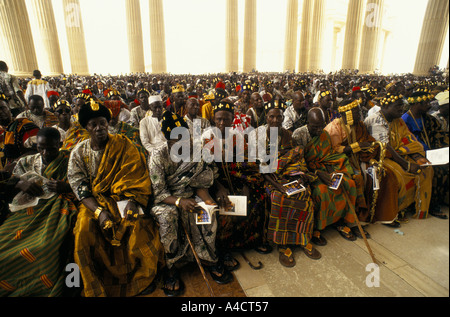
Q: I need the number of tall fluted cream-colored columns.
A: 13